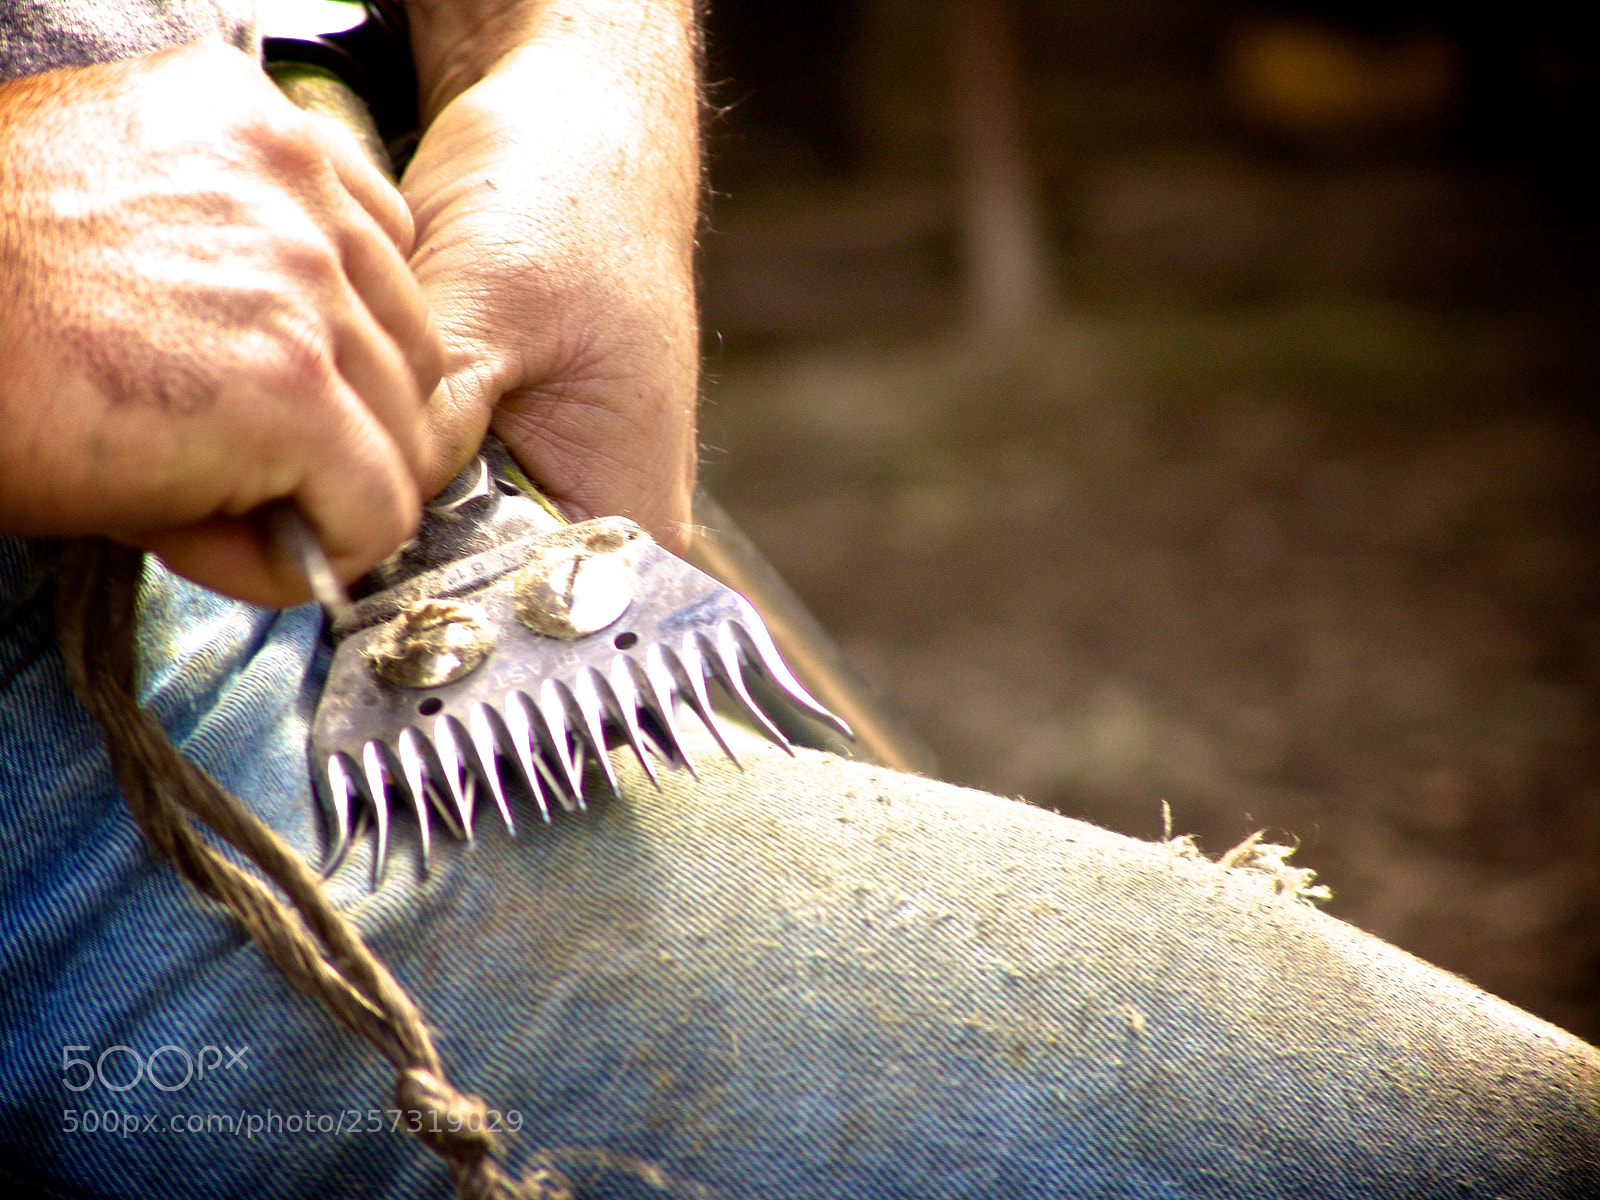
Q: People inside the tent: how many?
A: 0